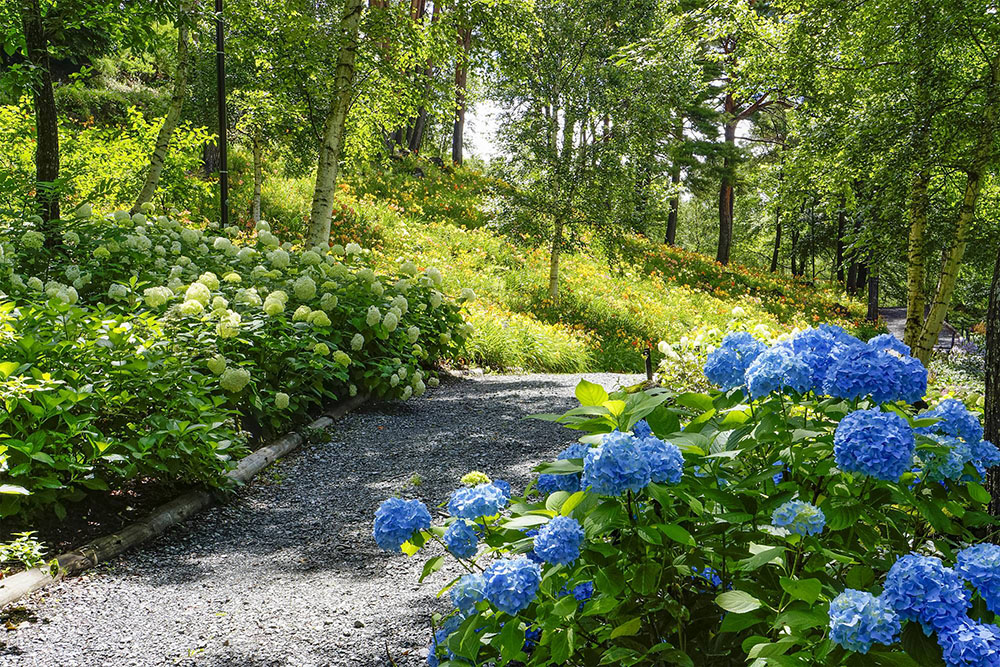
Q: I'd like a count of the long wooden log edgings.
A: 1